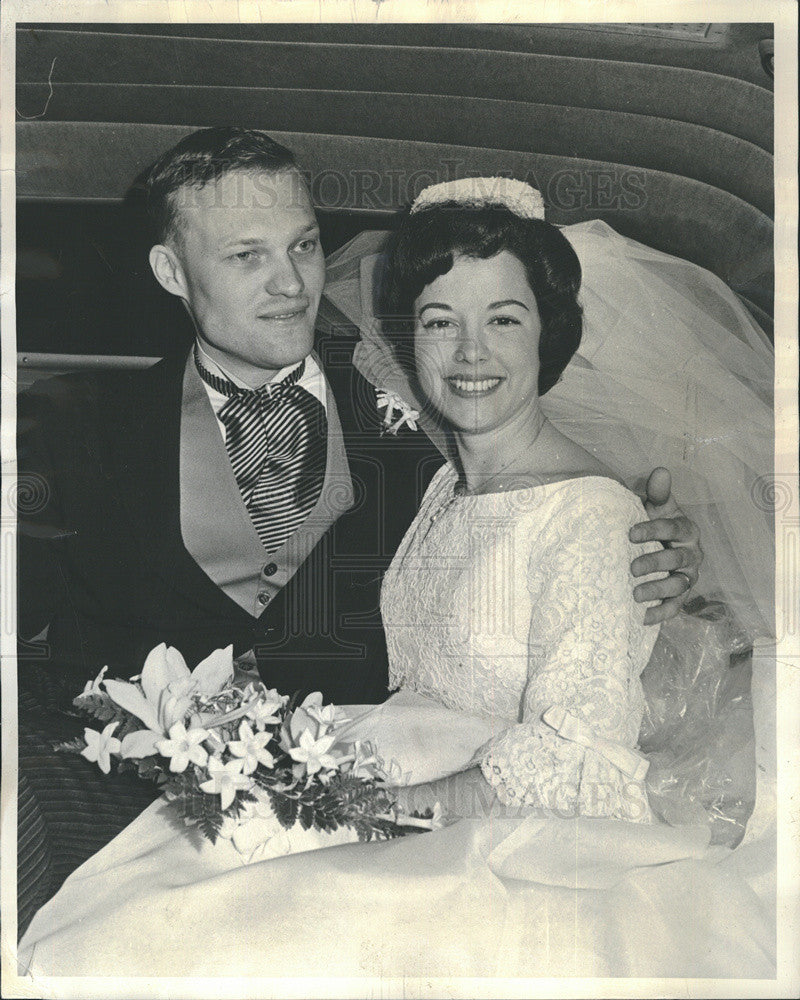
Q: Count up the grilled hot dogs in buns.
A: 0